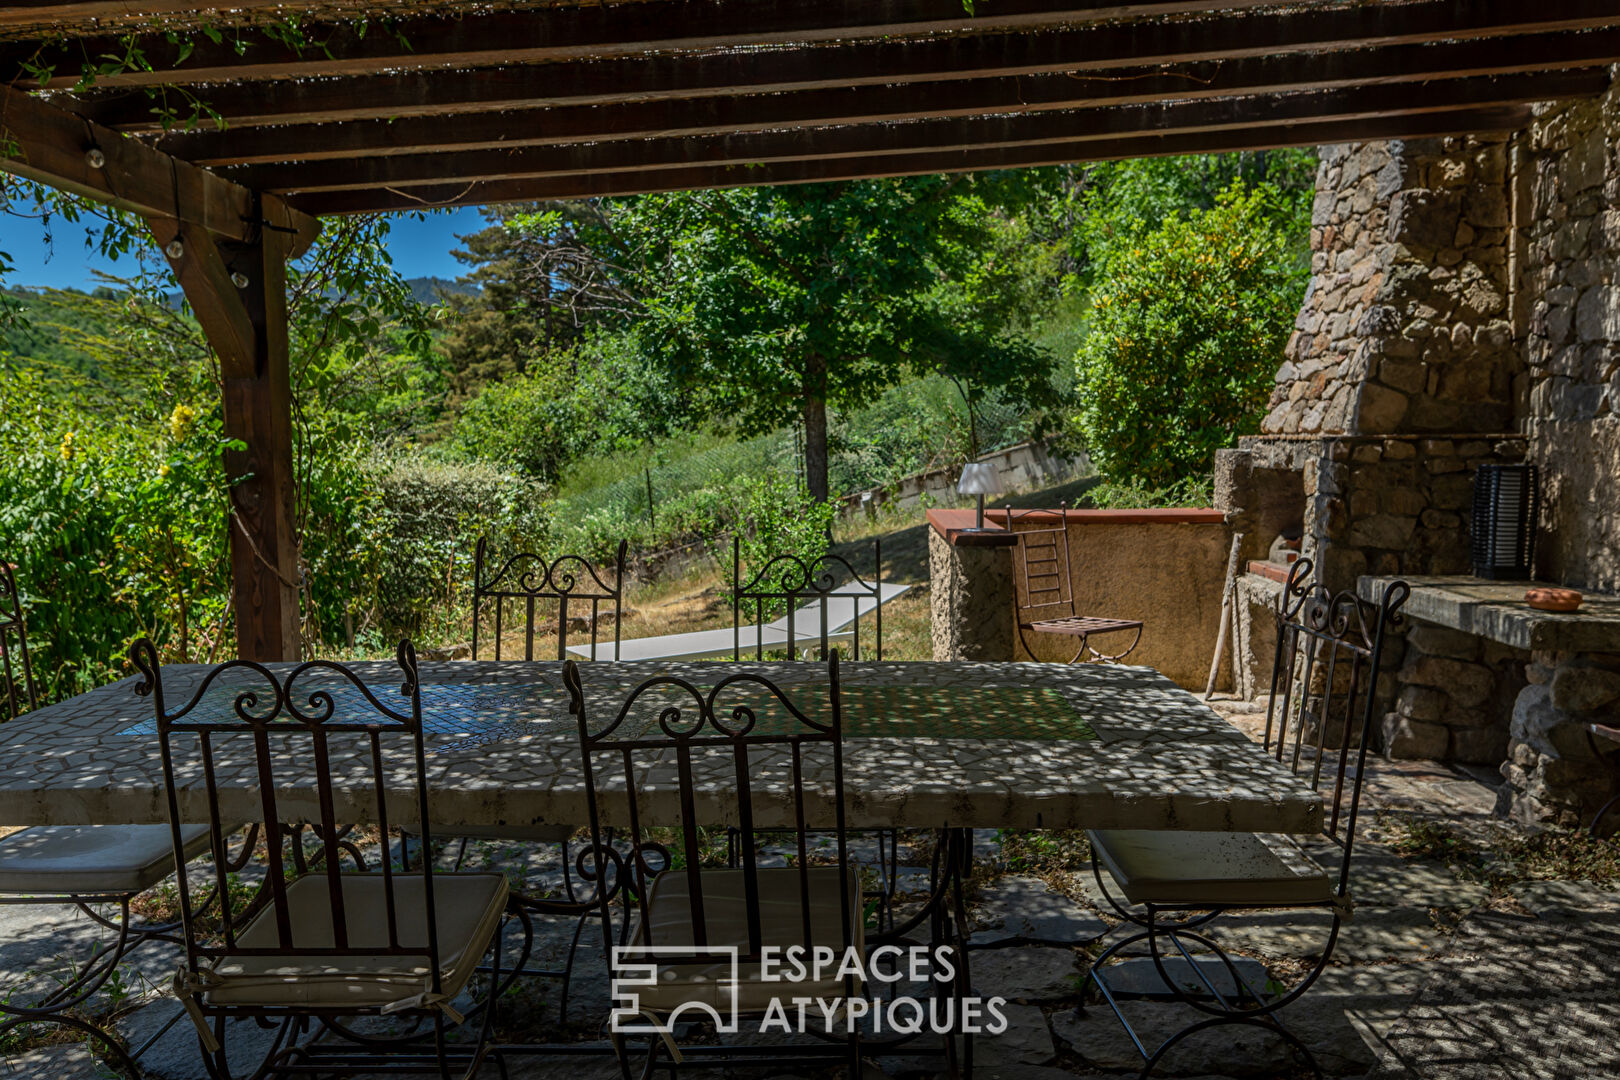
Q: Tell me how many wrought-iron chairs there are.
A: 7